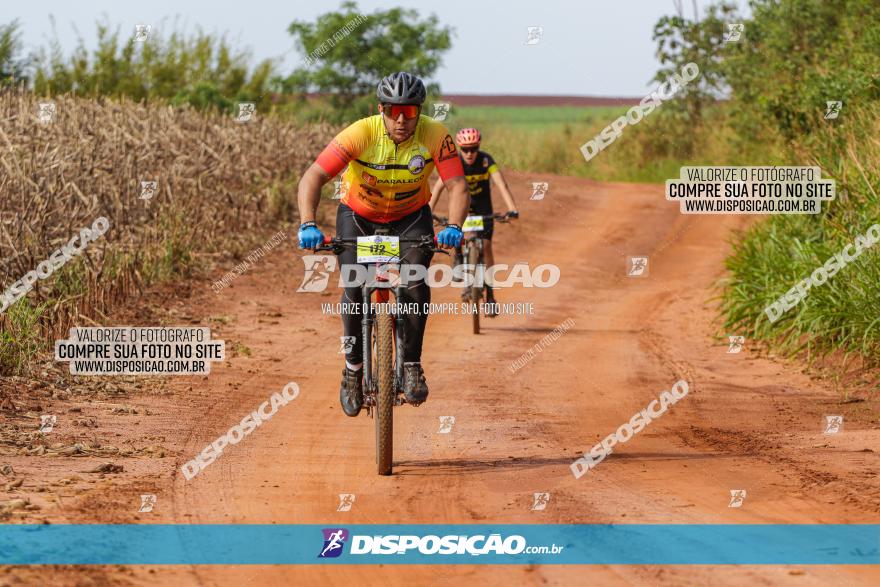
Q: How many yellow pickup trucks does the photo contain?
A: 0